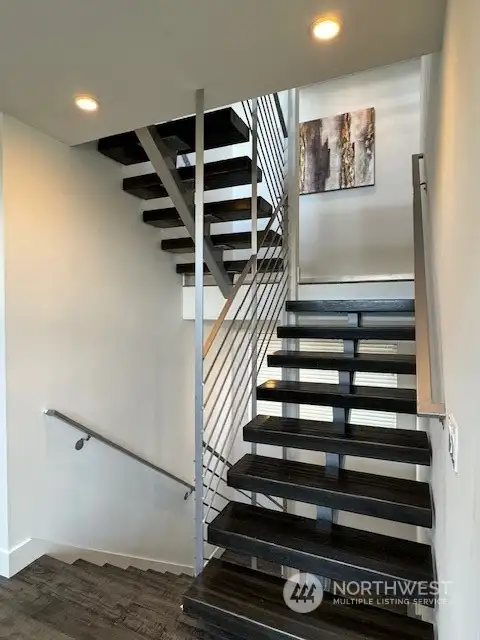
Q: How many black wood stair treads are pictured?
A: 13